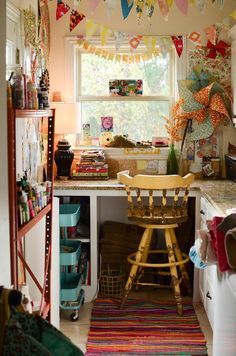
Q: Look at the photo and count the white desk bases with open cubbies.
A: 1